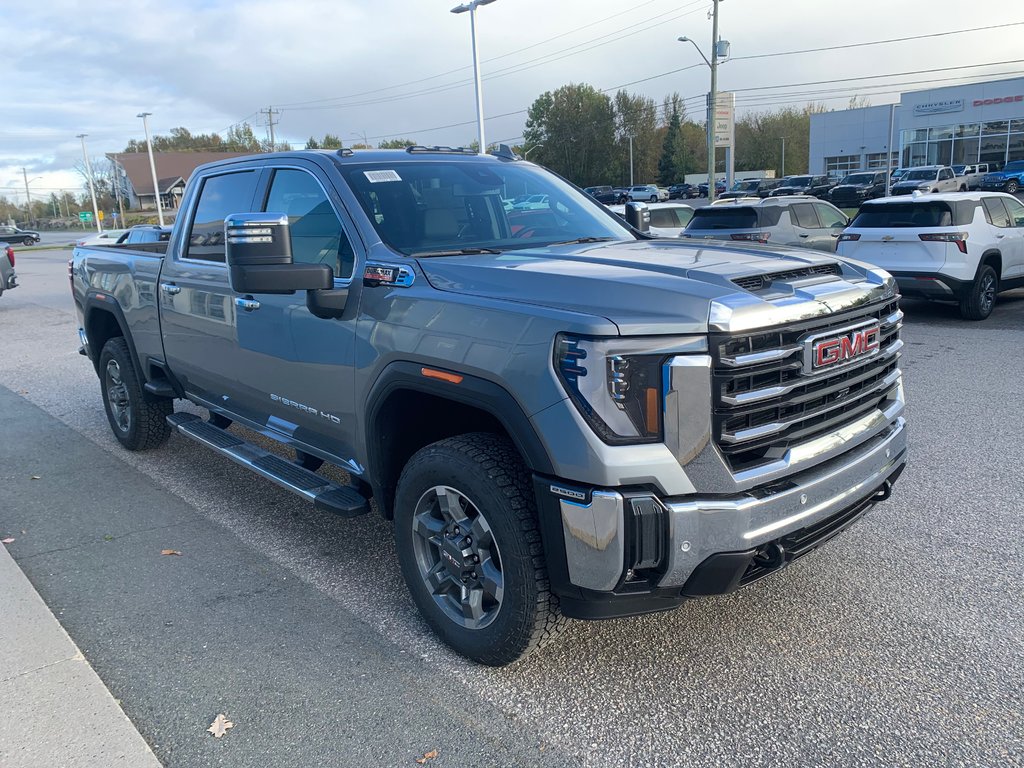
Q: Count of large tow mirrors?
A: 2